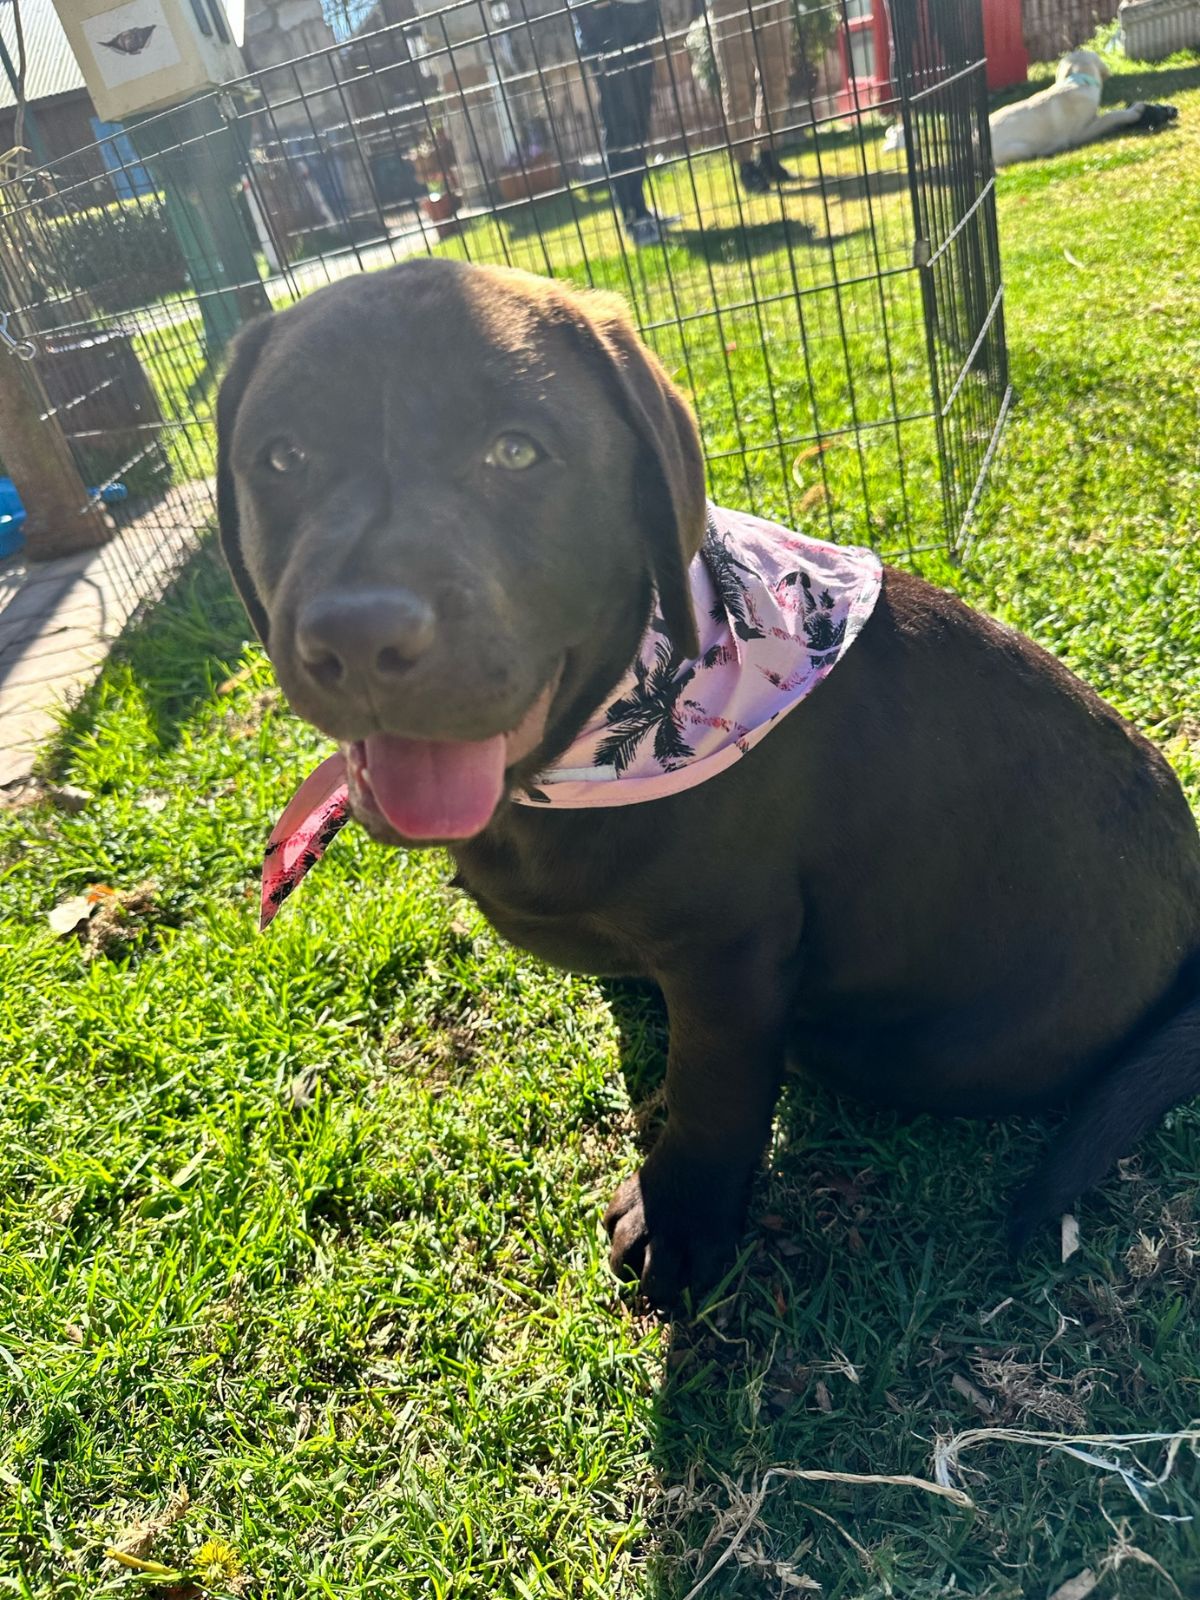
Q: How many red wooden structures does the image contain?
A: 1